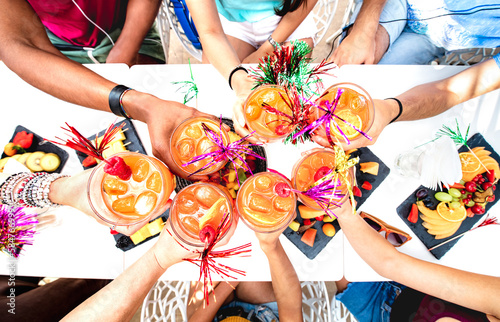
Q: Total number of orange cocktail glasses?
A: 7